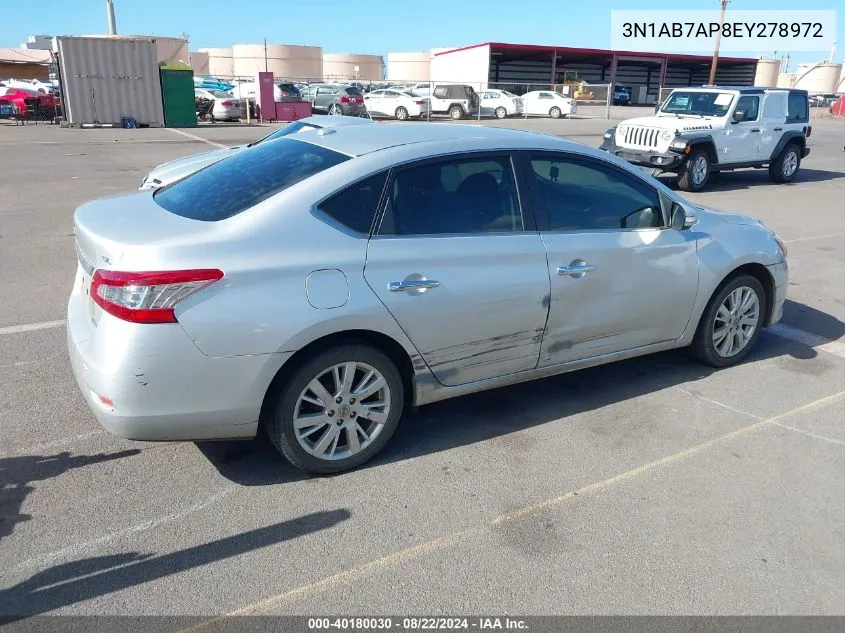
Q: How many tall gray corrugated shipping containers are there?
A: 1